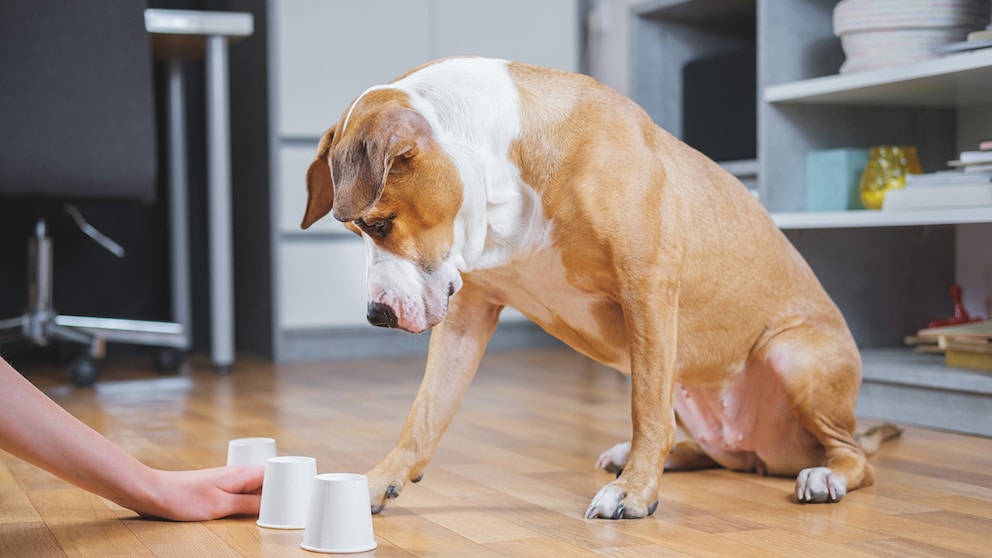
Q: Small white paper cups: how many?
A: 3